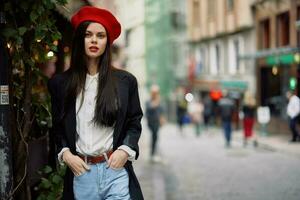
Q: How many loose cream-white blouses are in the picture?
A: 1